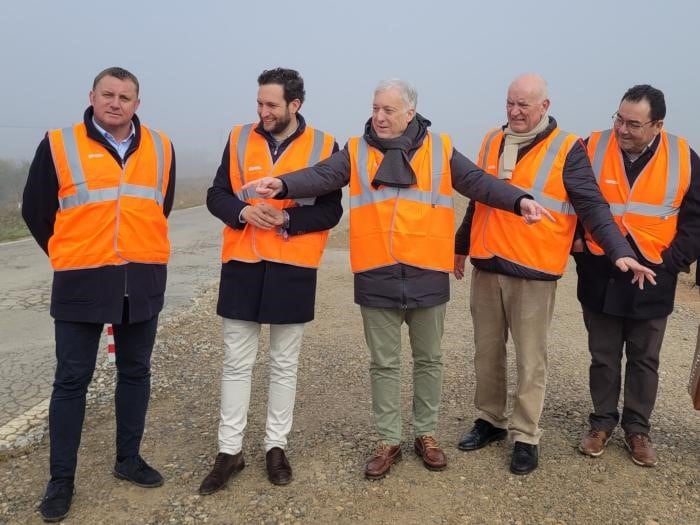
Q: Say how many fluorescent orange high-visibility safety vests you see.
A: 5